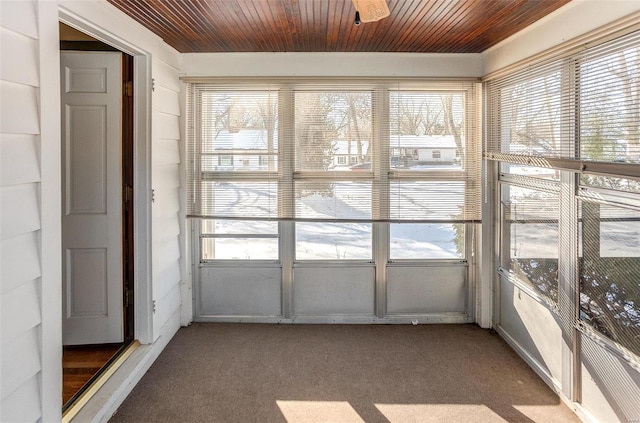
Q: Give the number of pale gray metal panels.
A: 5